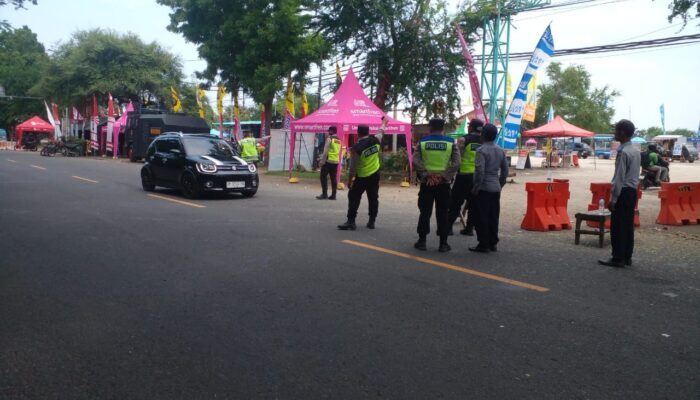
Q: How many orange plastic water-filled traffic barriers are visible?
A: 3